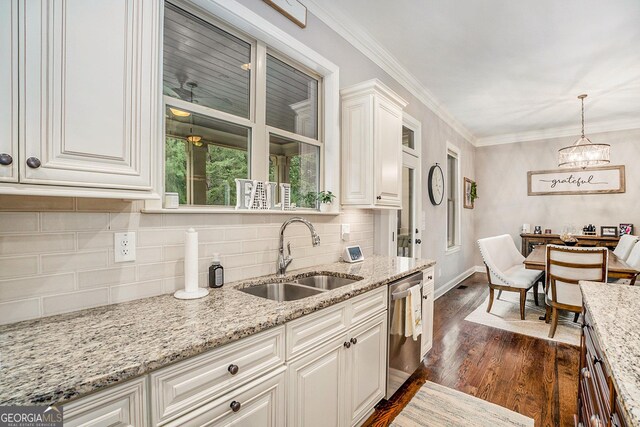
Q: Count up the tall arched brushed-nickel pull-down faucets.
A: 1